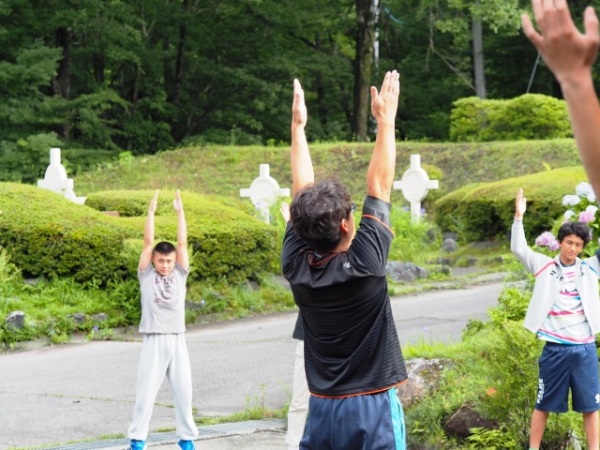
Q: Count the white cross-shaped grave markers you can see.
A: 3